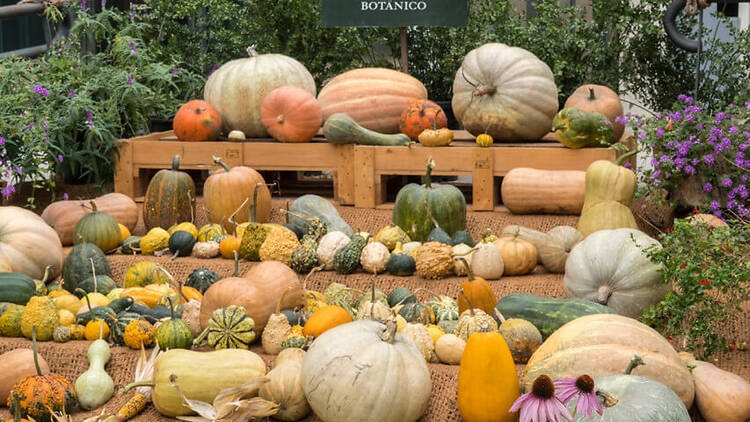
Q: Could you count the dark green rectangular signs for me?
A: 1